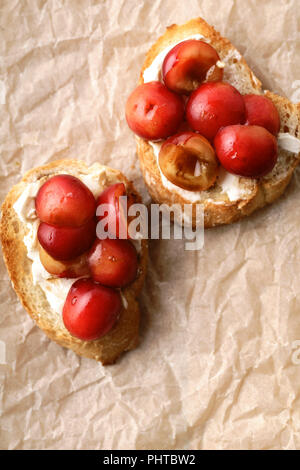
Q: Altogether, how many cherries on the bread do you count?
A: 12